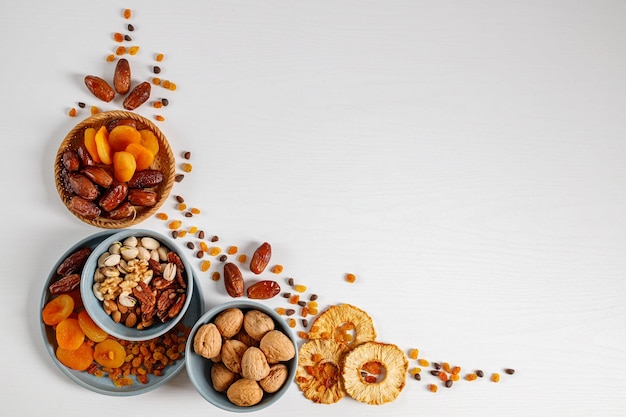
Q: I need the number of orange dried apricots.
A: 11